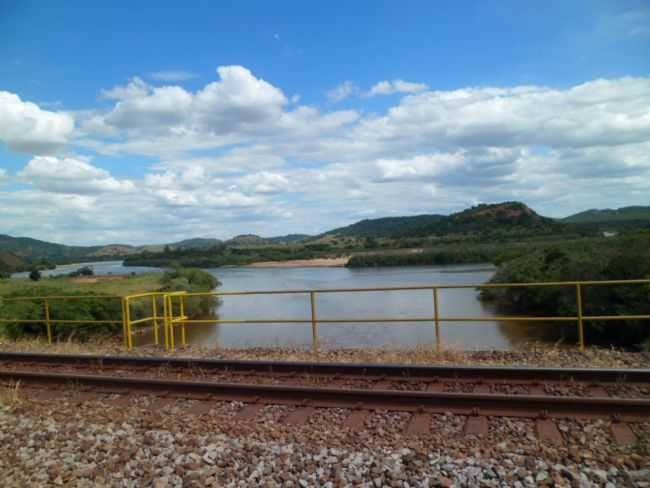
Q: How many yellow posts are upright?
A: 10